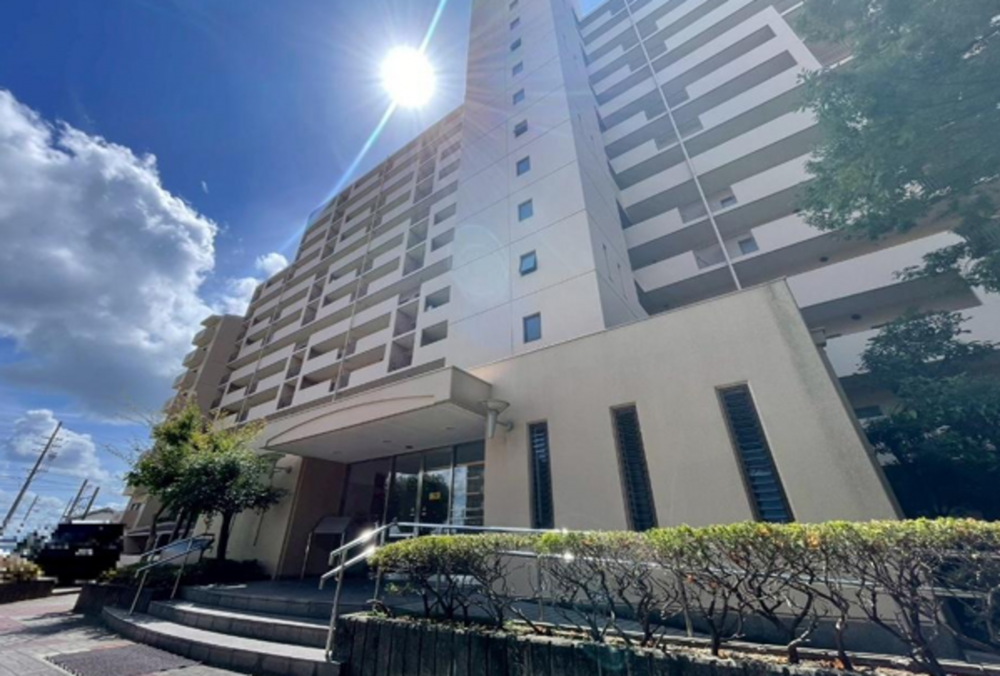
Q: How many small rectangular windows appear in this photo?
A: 10